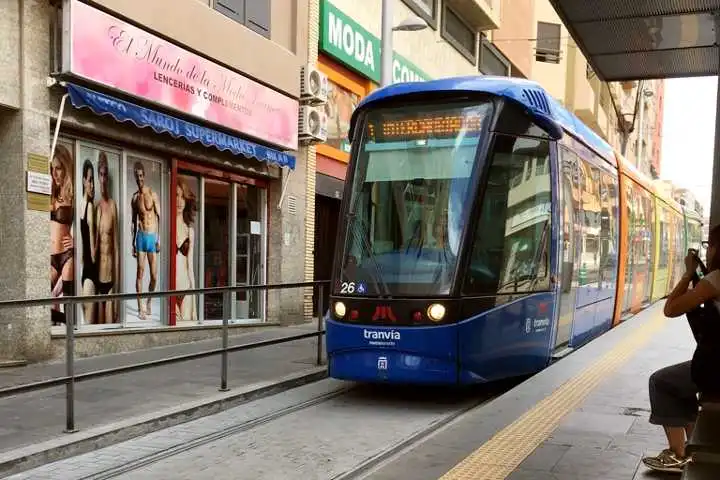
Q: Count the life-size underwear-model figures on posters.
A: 5